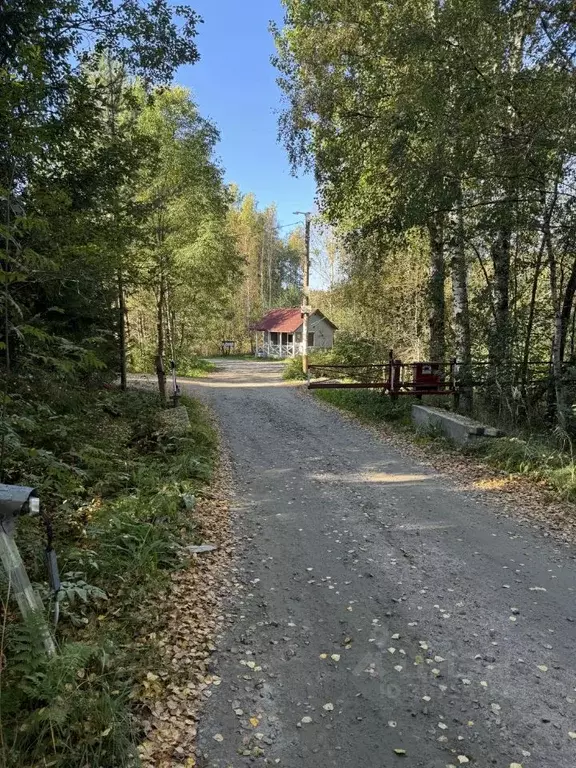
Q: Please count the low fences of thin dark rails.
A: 1